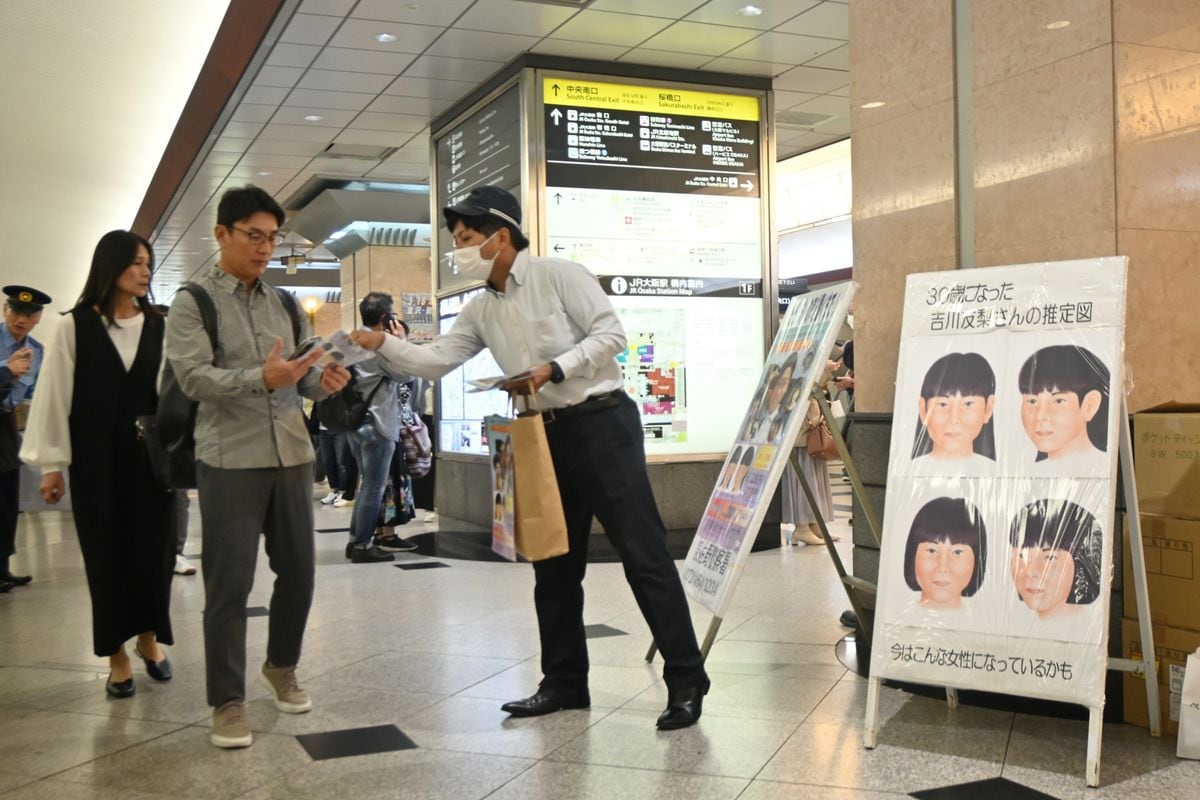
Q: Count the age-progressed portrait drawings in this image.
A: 4